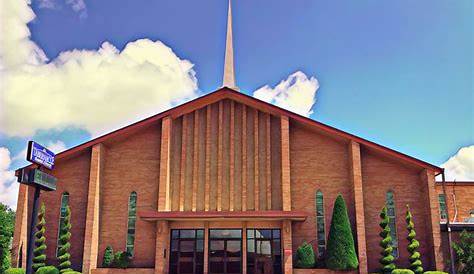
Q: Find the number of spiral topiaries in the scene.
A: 4